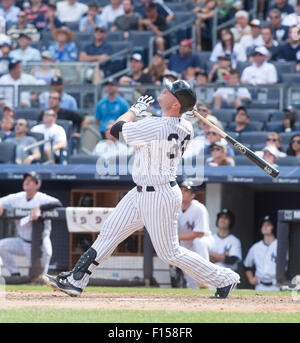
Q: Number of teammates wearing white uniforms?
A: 4